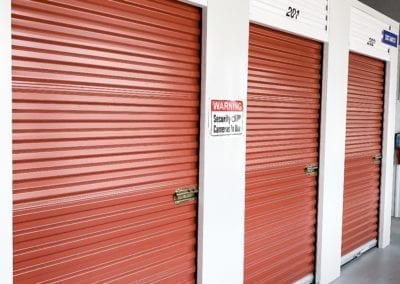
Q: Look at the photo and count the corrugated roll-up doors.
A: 3